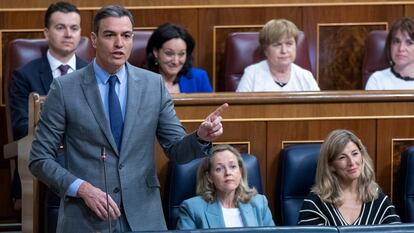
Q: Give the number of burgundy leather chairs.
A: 4